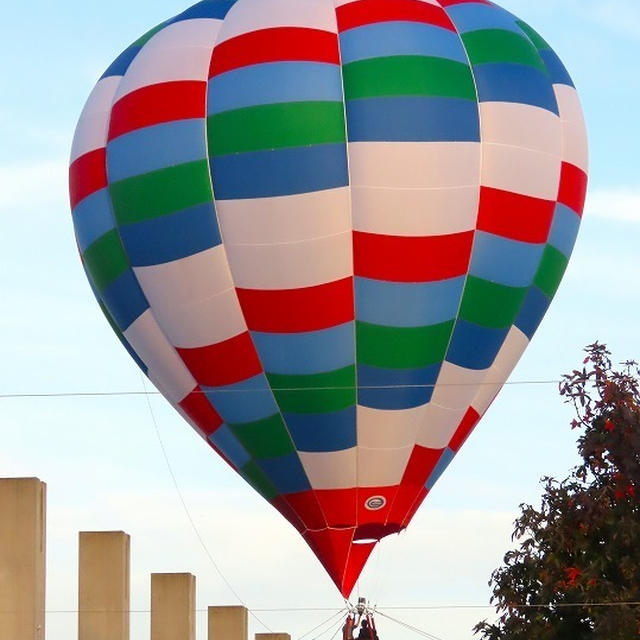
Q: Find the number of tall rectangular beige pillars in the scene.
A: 5